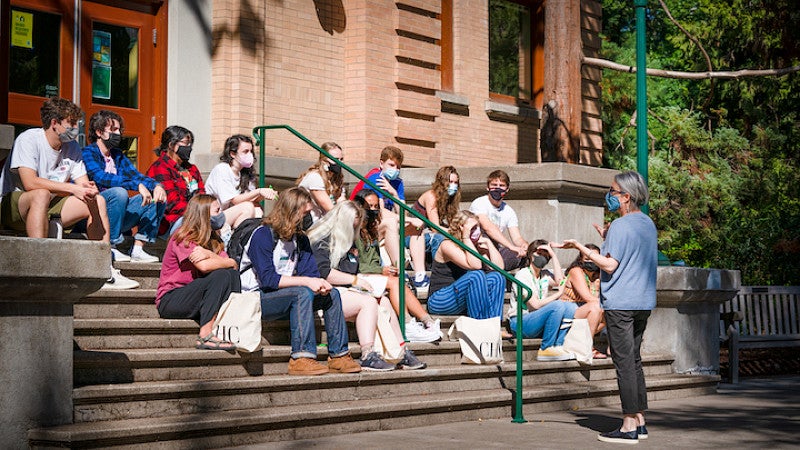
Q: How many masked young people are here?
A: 15